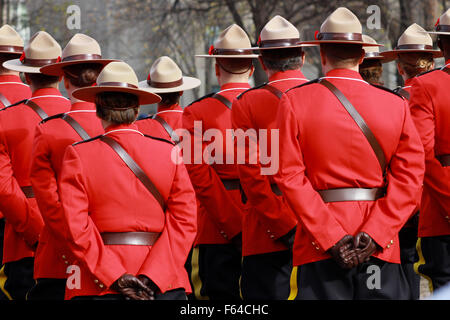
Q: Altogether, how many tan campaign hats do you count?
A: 11